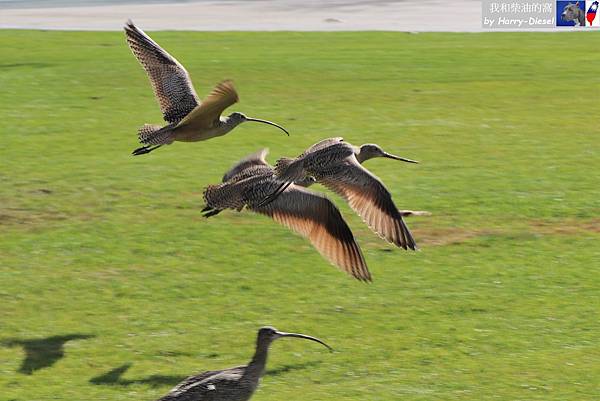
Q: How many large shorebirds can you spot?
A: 4